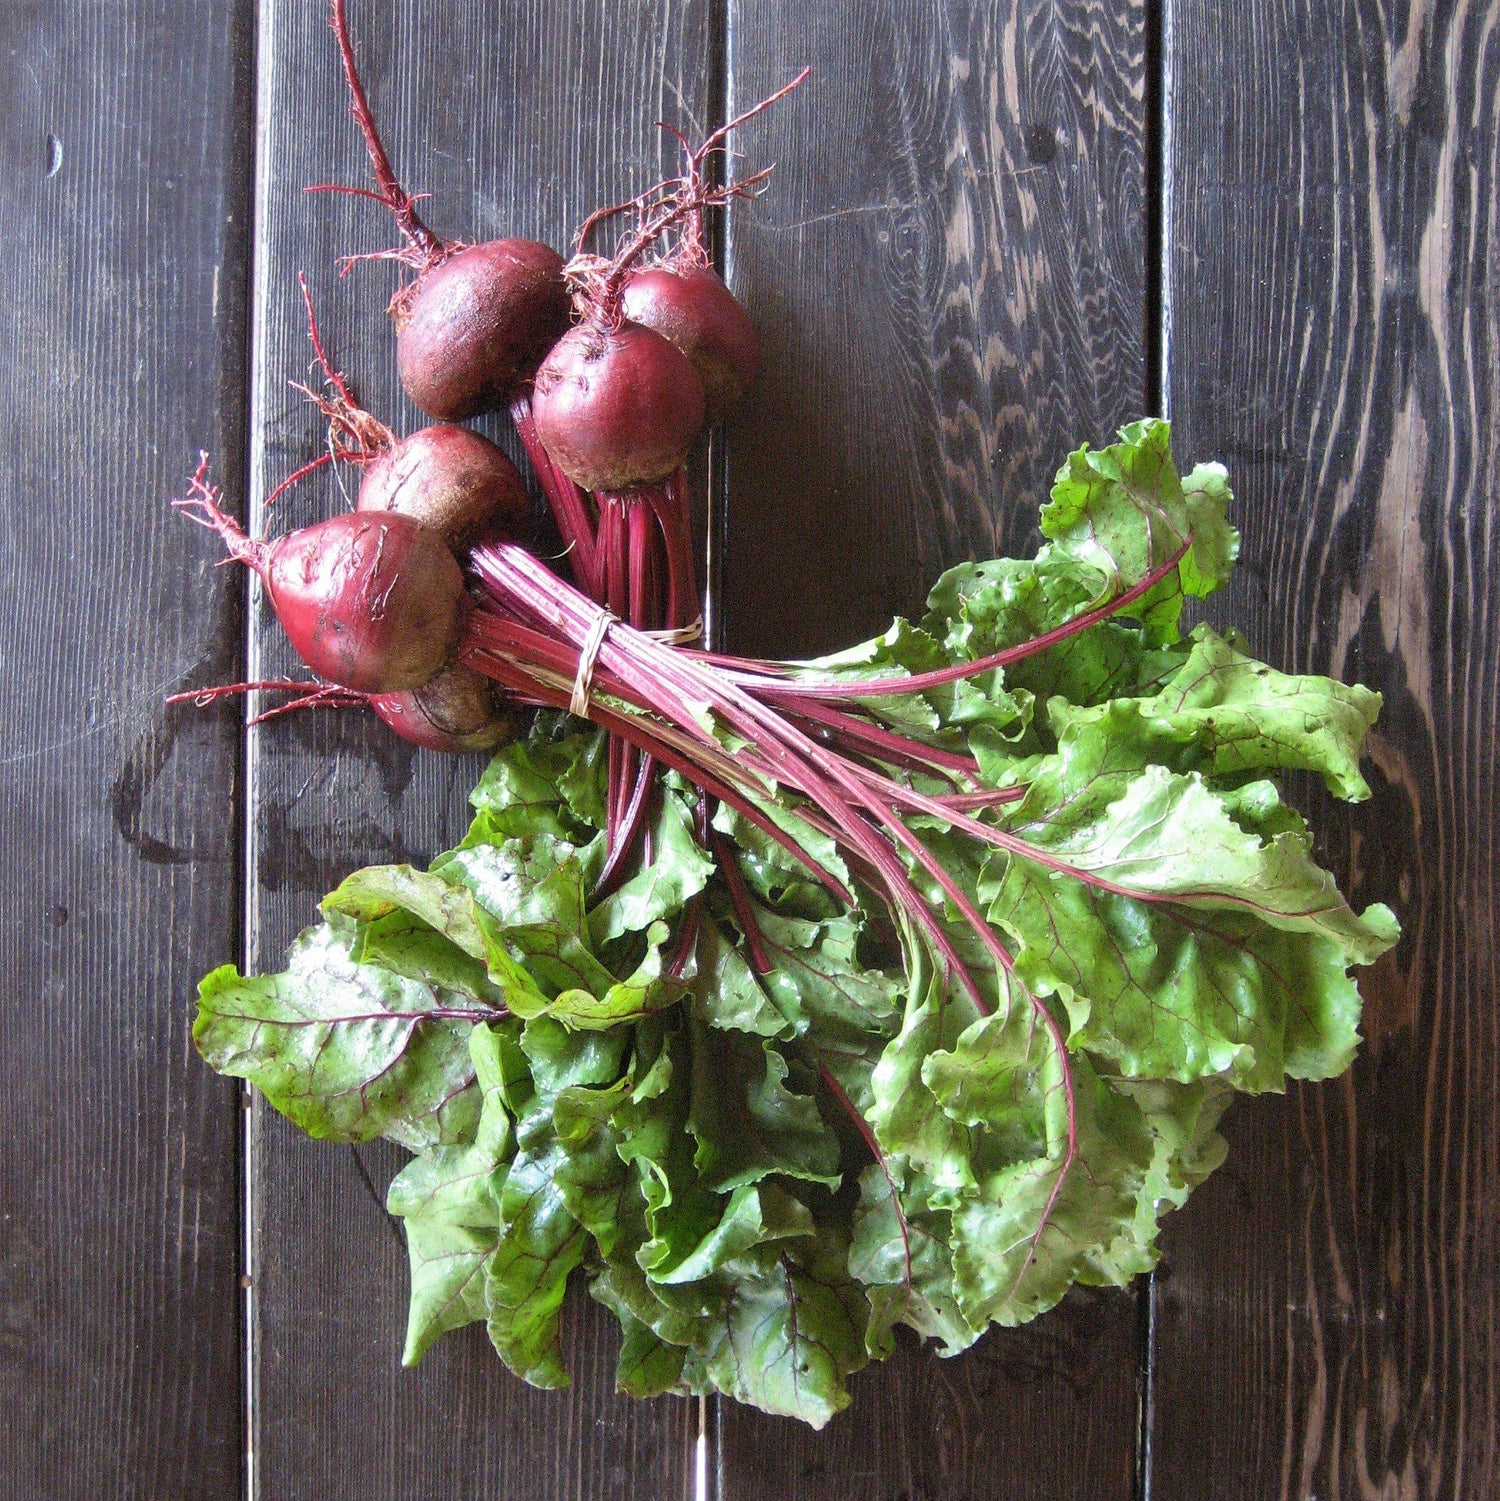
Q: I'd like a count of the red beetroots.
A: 6